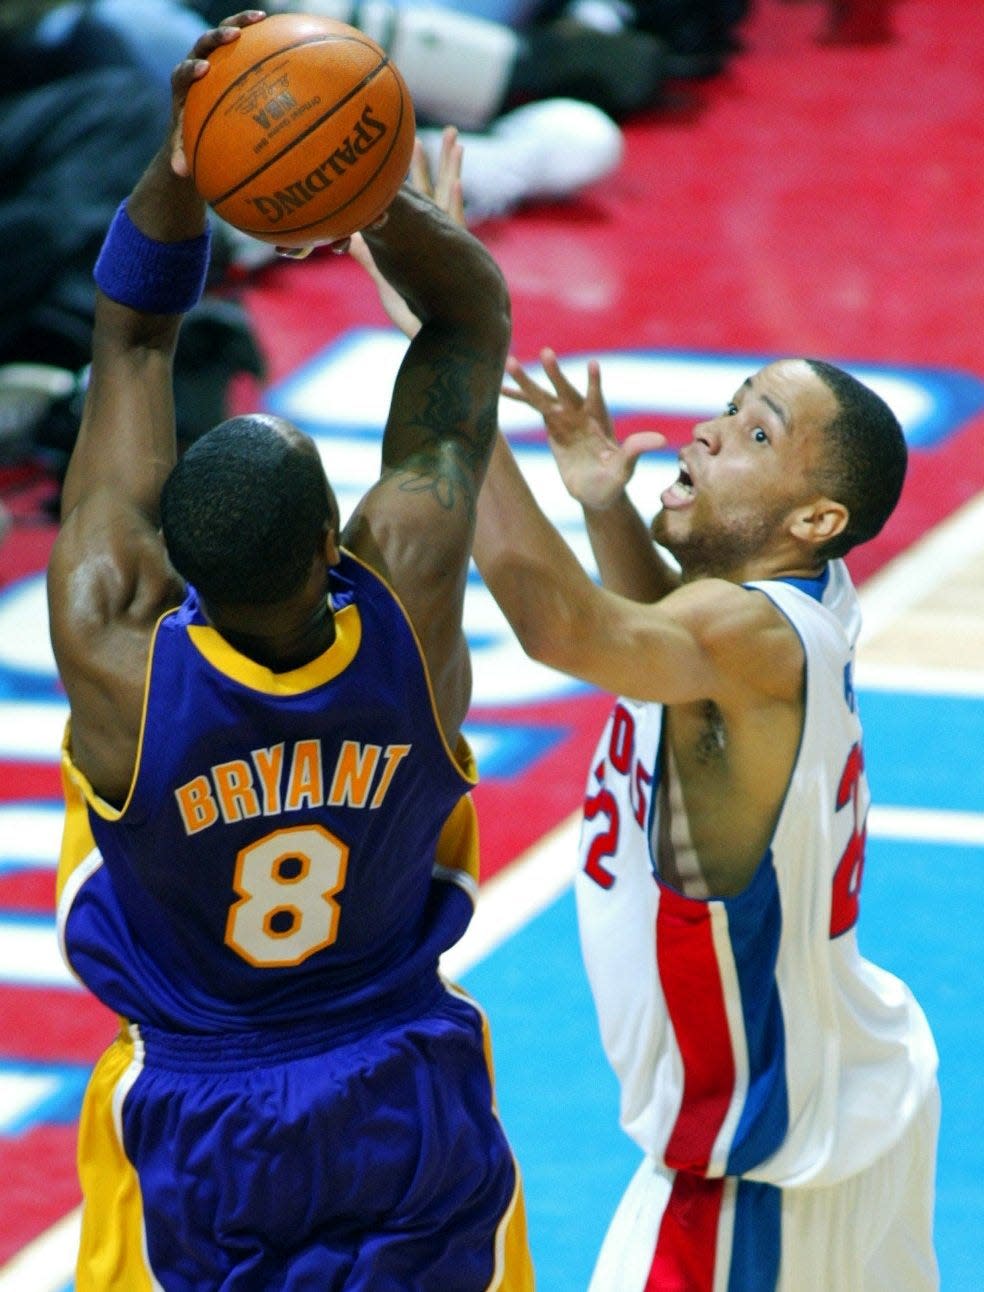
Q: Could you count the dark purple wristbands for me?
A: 1